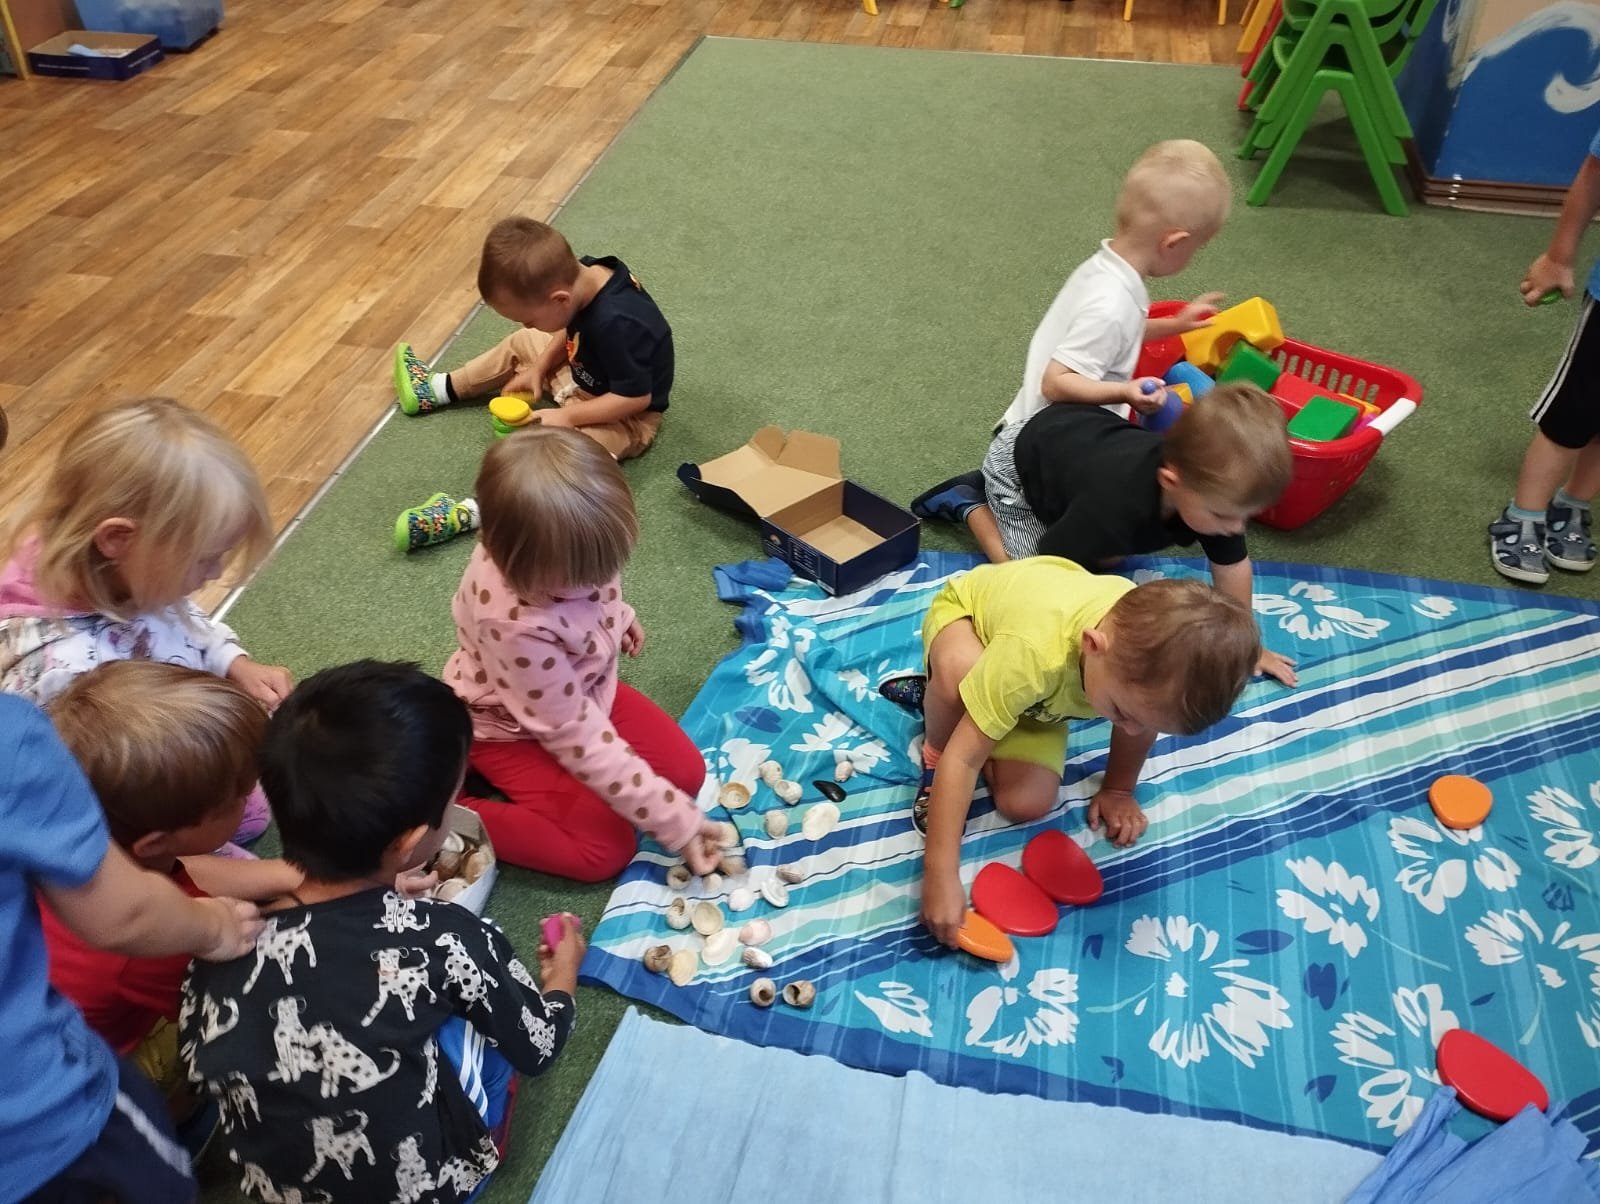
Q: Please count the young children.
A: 10